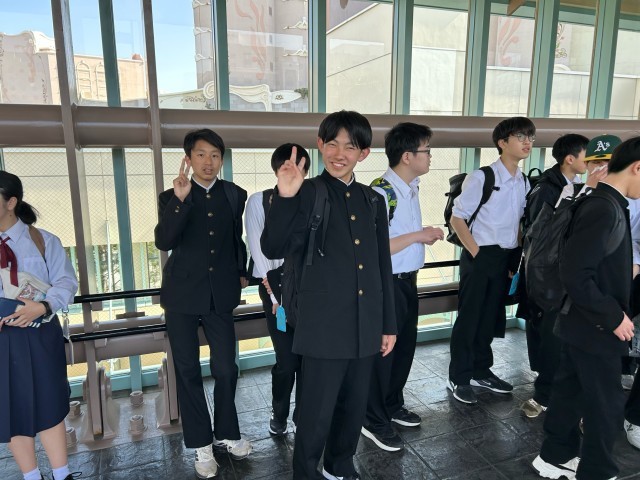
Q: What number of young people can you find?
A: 9